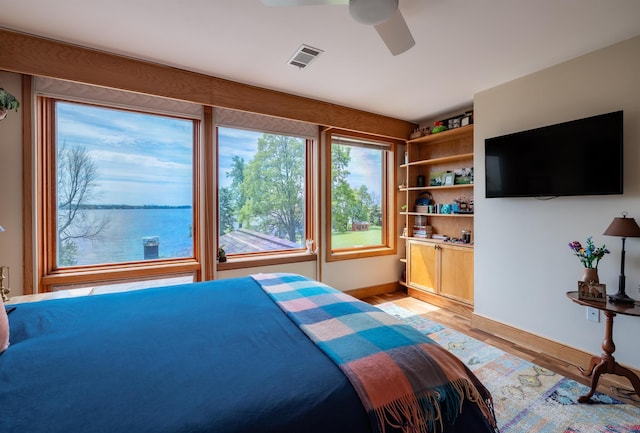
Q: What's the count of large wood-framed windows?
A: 3